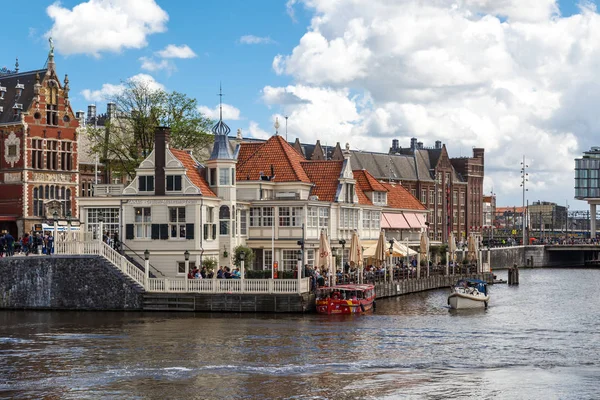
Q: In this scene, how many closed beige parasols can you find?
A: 6